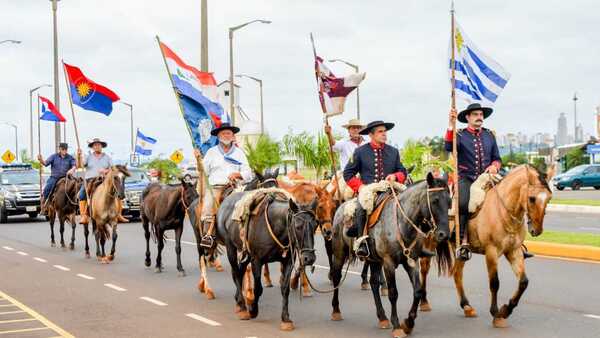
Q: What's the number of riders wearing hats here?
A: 6